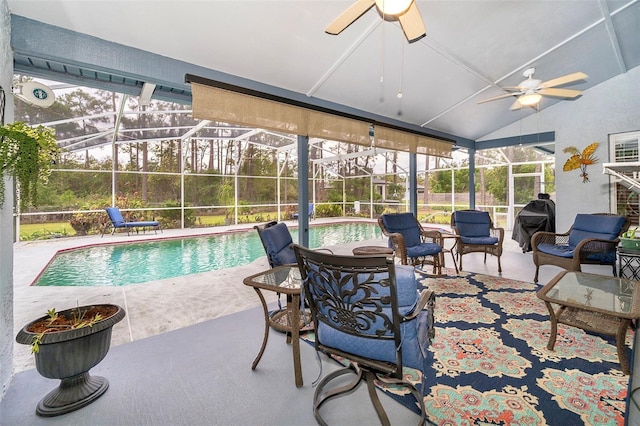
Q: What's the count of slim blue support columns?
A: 3